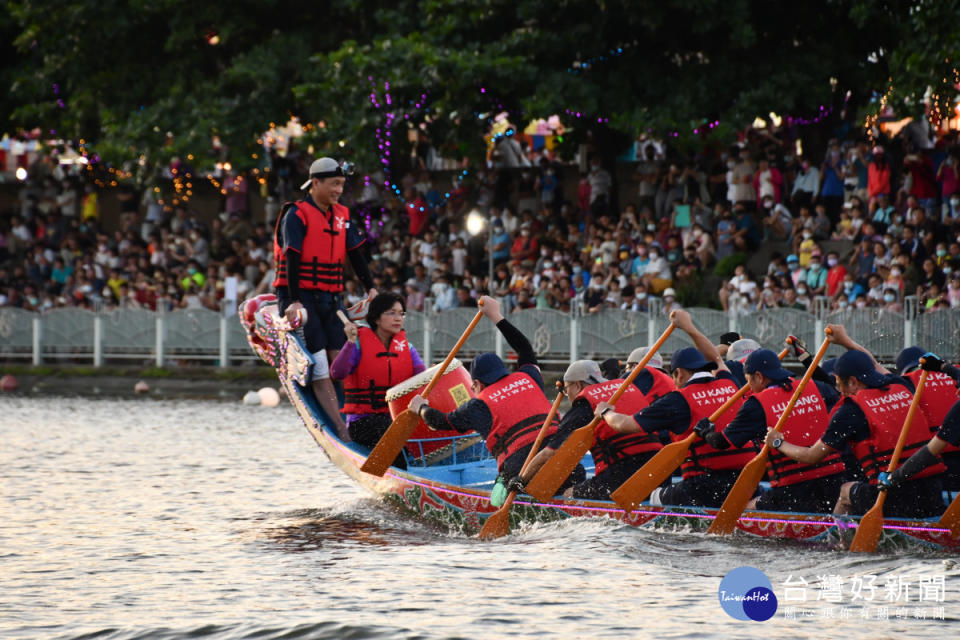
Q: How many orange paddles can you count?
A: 7